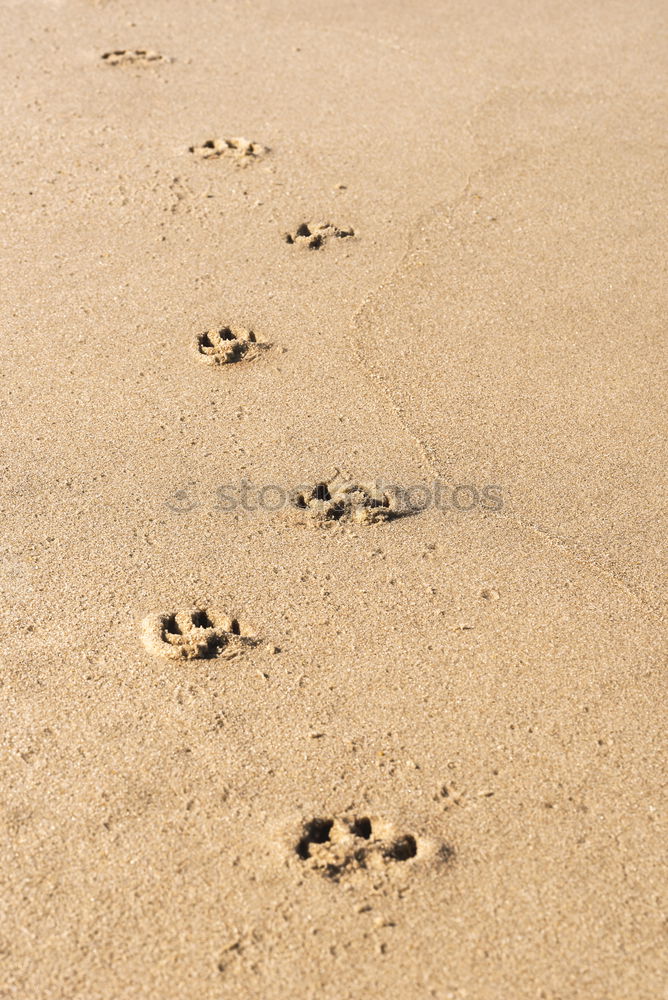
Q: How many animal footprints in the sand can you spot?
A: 7